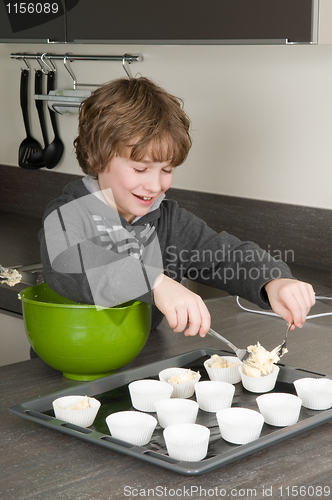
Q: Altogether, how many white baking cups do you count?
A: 12